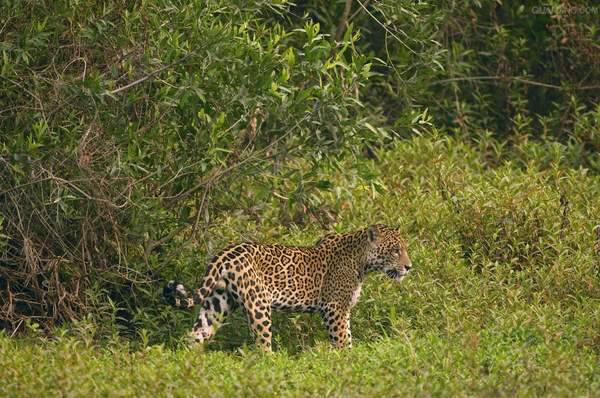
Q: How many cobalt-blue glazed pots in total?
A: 0